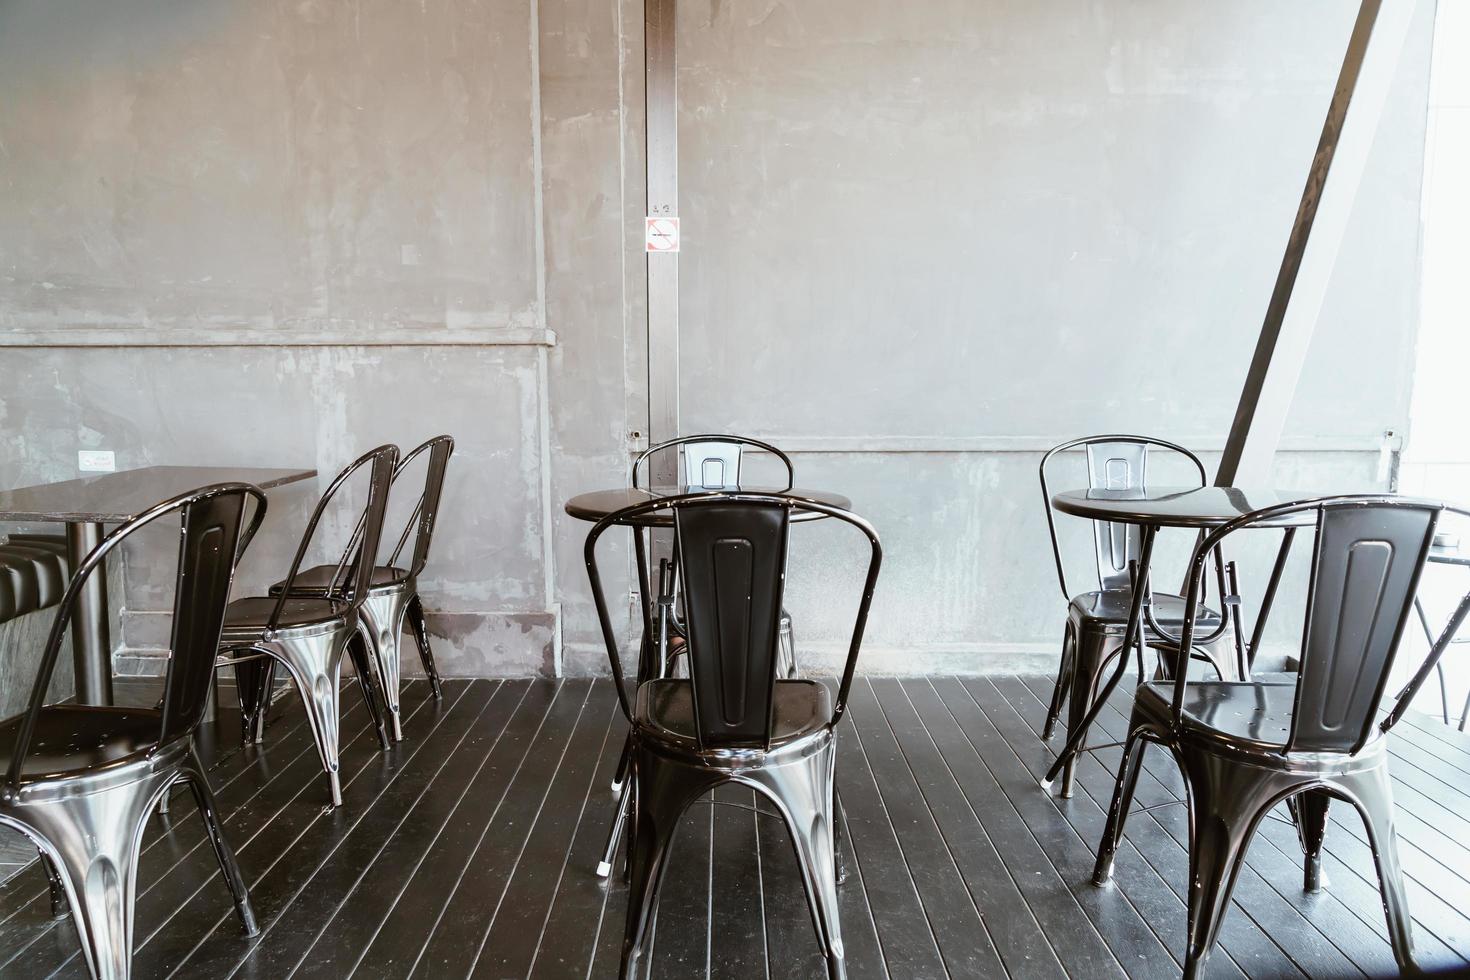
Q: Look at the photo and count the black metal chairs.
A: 7